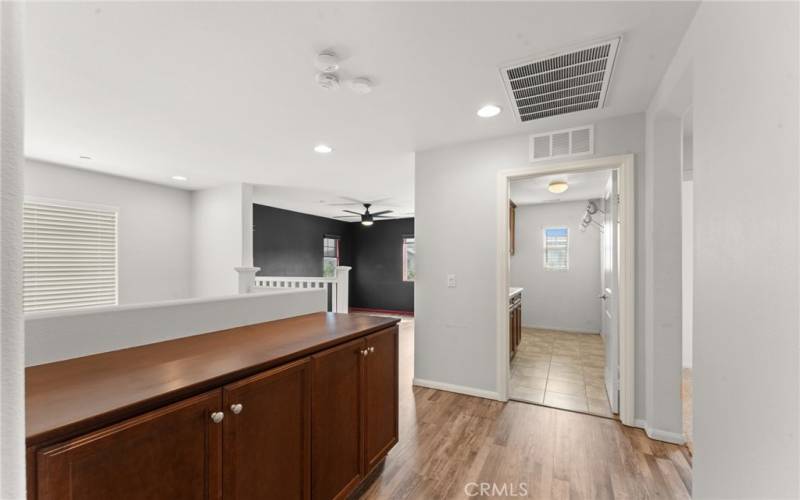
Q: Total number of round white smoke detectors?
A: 3